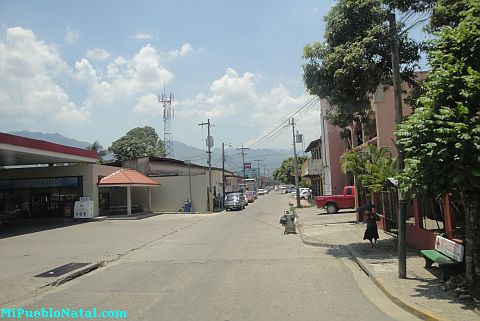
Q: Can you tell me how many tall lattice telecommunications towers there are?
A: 1